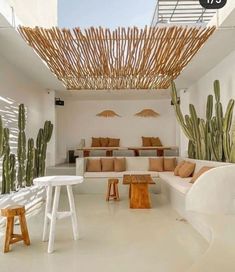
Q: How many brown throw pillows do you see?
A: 13